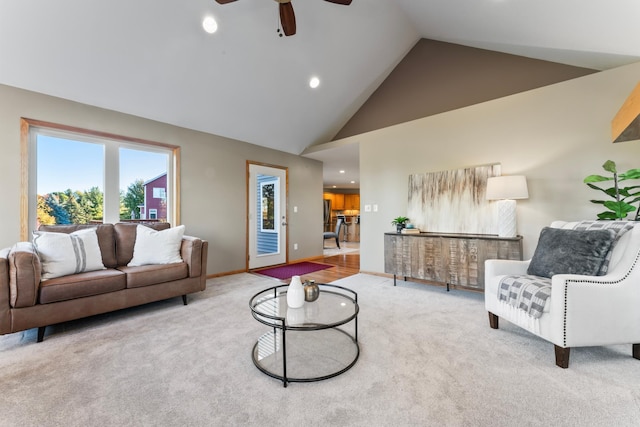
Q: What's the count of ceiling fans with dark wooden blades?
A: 1